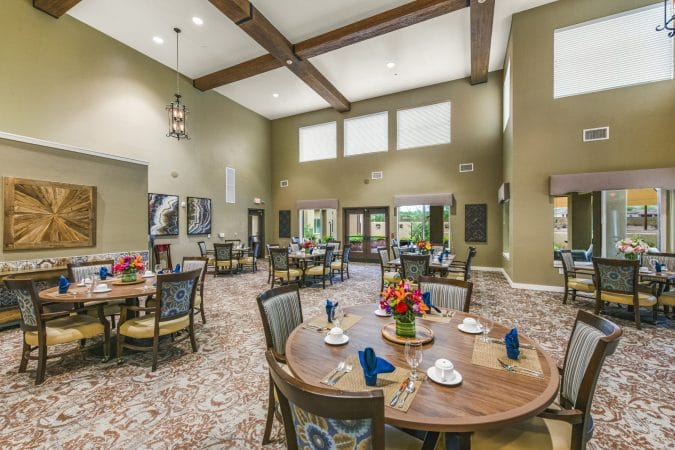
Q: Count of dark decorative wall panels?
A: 2